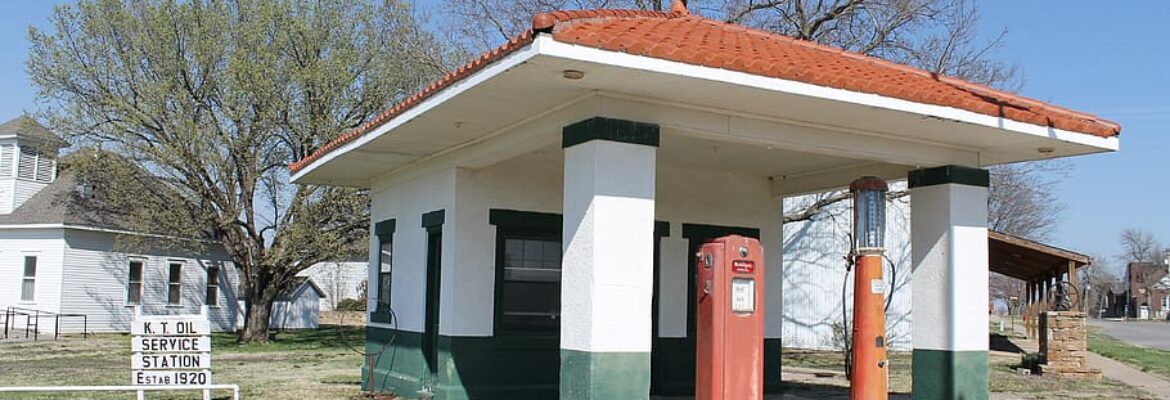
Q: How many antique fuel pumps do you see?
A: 2